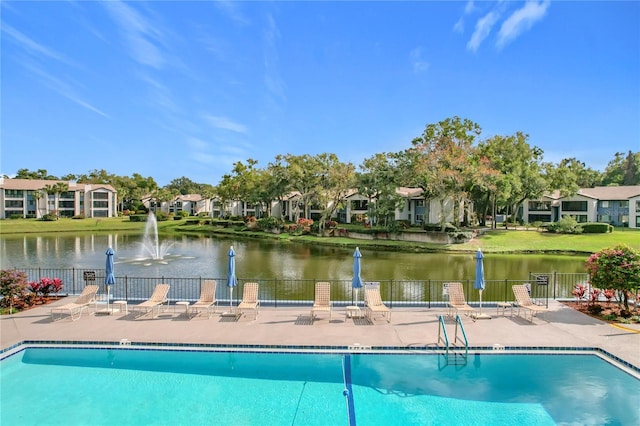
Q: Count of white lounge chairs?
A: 8